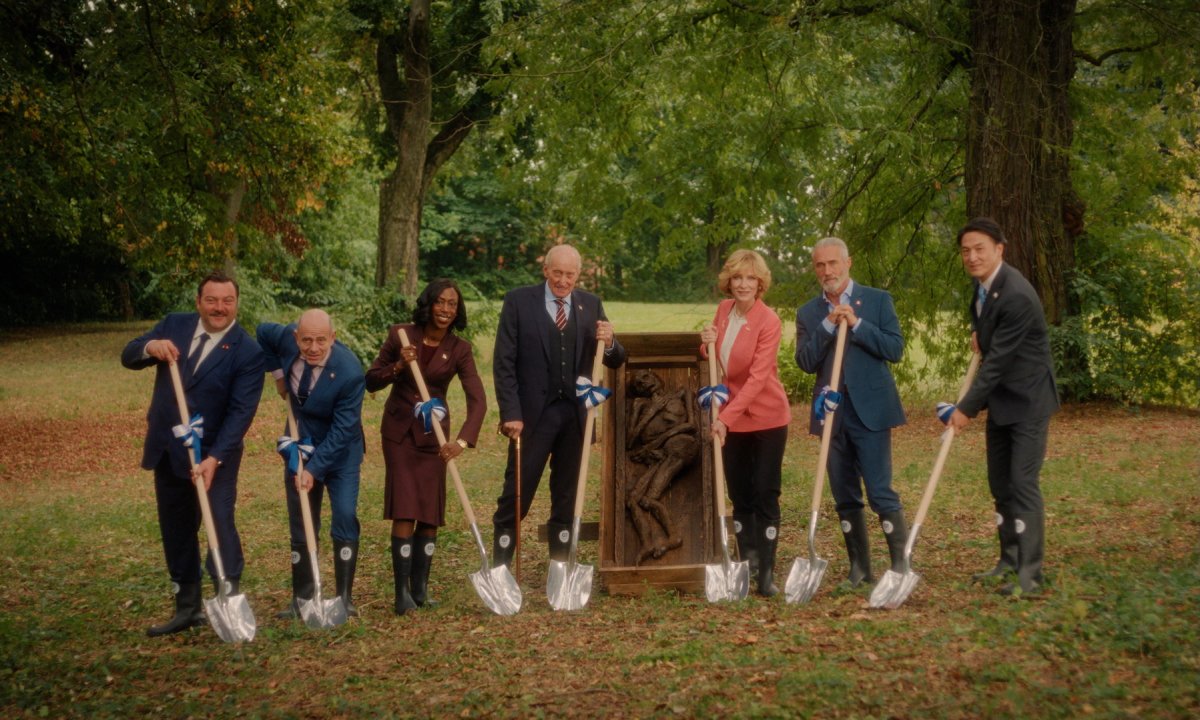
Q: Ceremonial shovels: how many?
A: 7